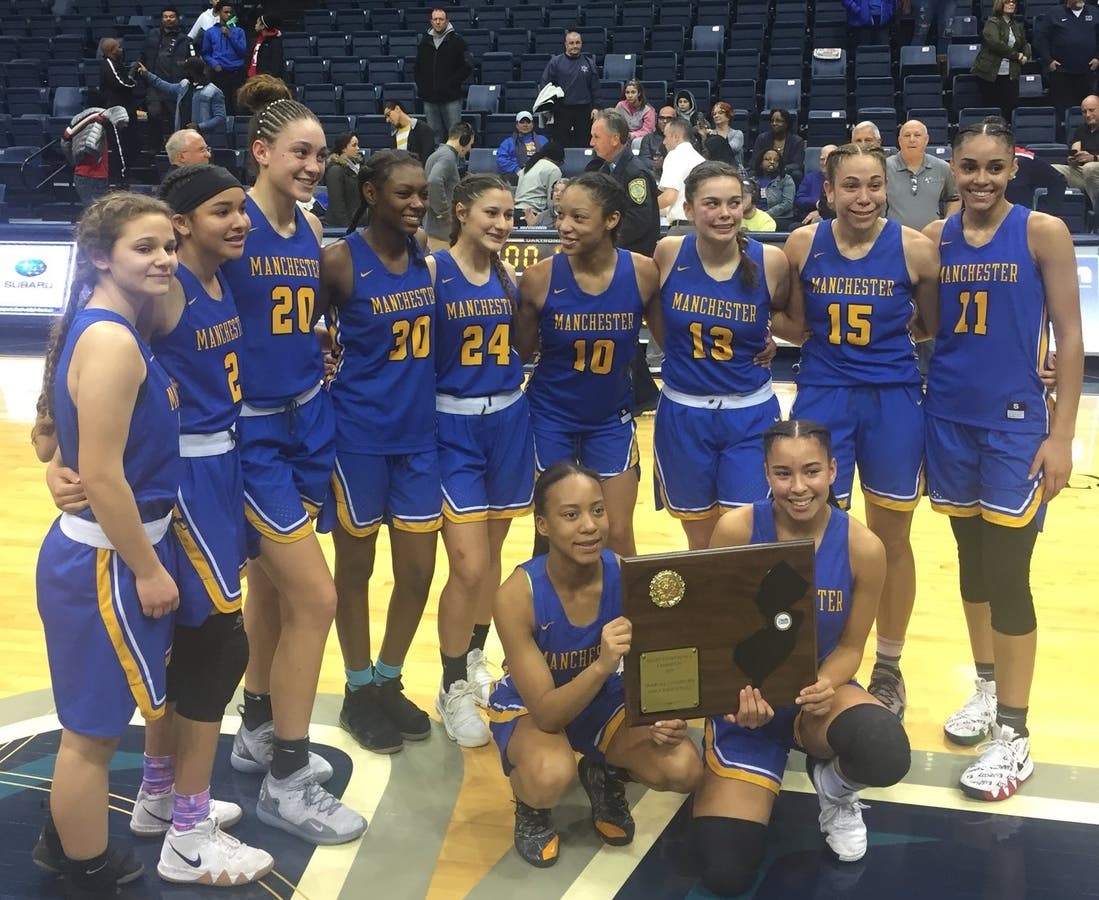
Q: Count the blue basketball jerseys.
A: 11